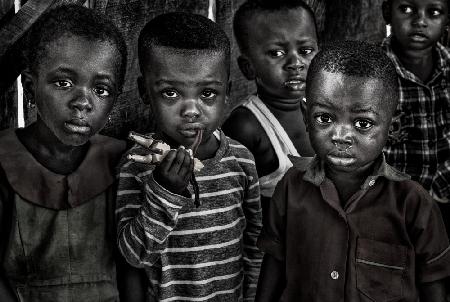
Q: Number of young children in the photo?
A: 5